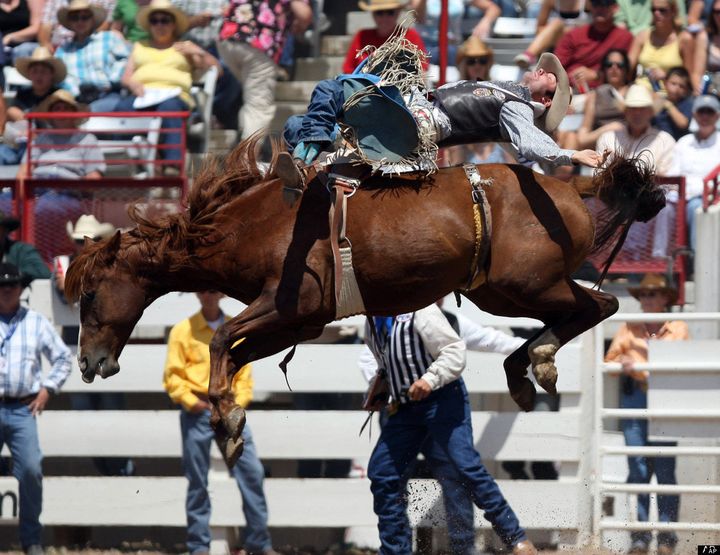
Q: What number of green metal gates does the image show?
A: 0